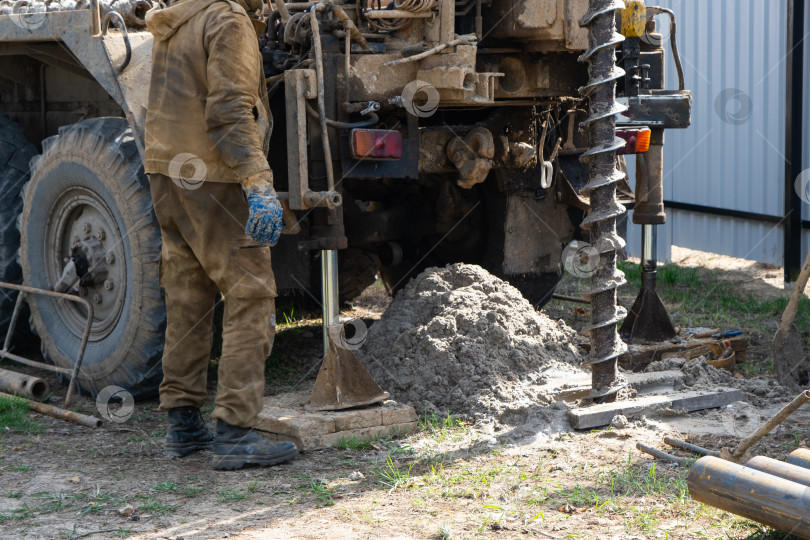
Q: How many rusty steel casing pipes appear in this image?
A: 3